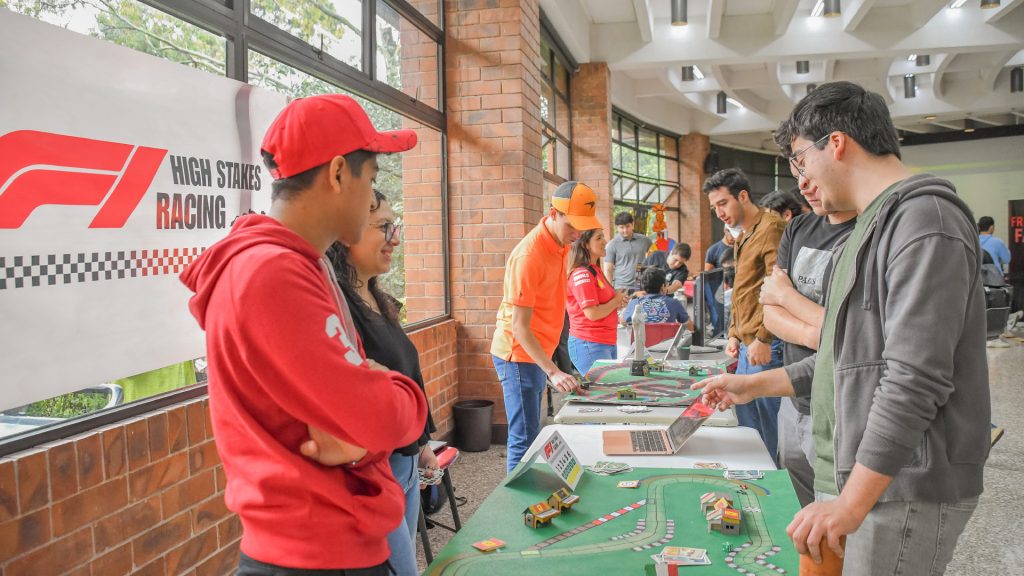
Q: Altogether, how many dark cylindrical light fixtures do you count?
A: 10